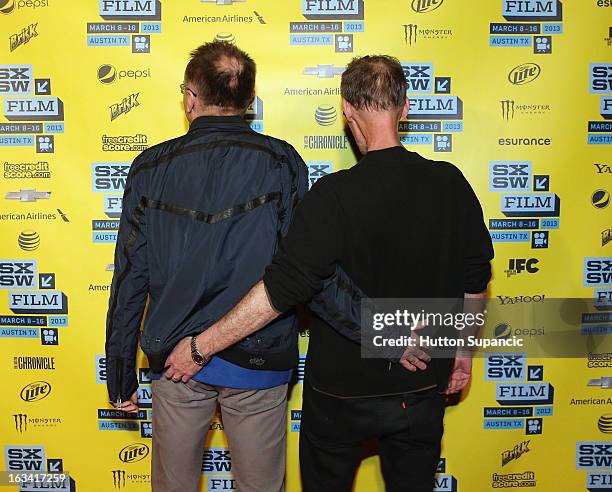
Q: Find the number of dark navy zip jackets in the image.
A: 1